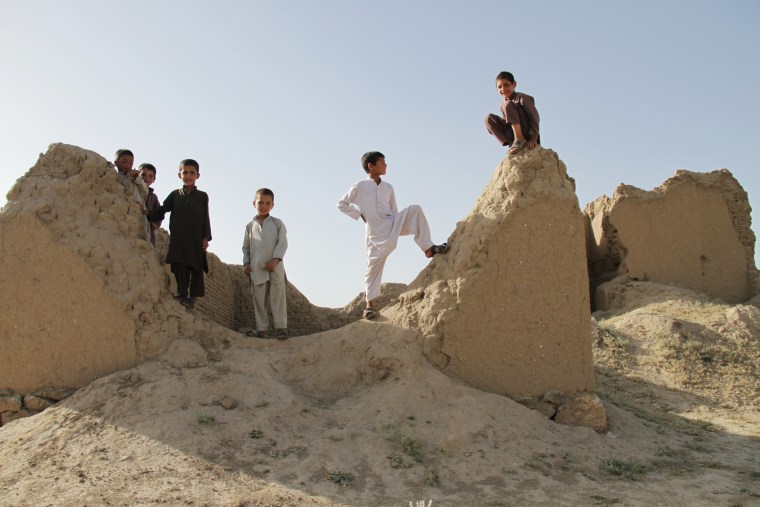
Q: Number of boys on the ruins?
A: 6